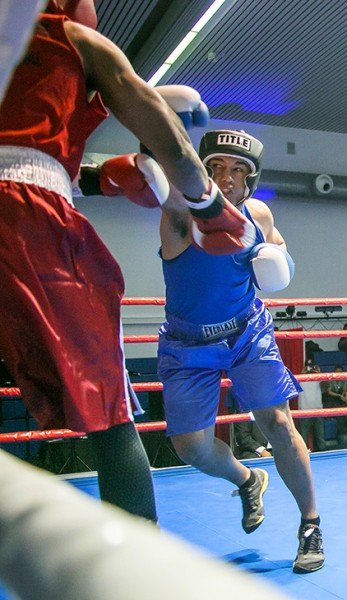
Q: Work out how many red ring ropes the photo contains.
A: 4